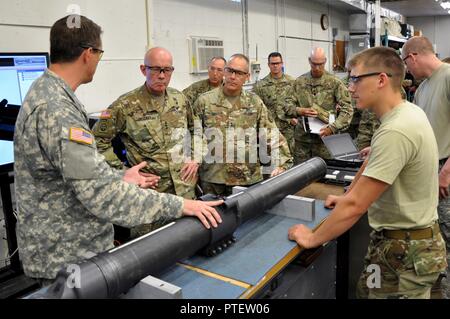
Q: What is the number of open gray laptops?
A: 1